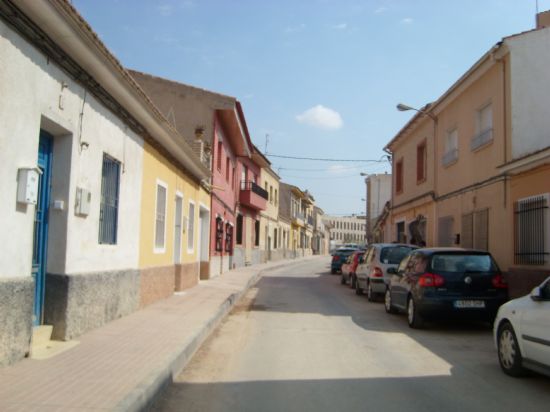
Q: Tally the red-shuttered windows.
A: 2